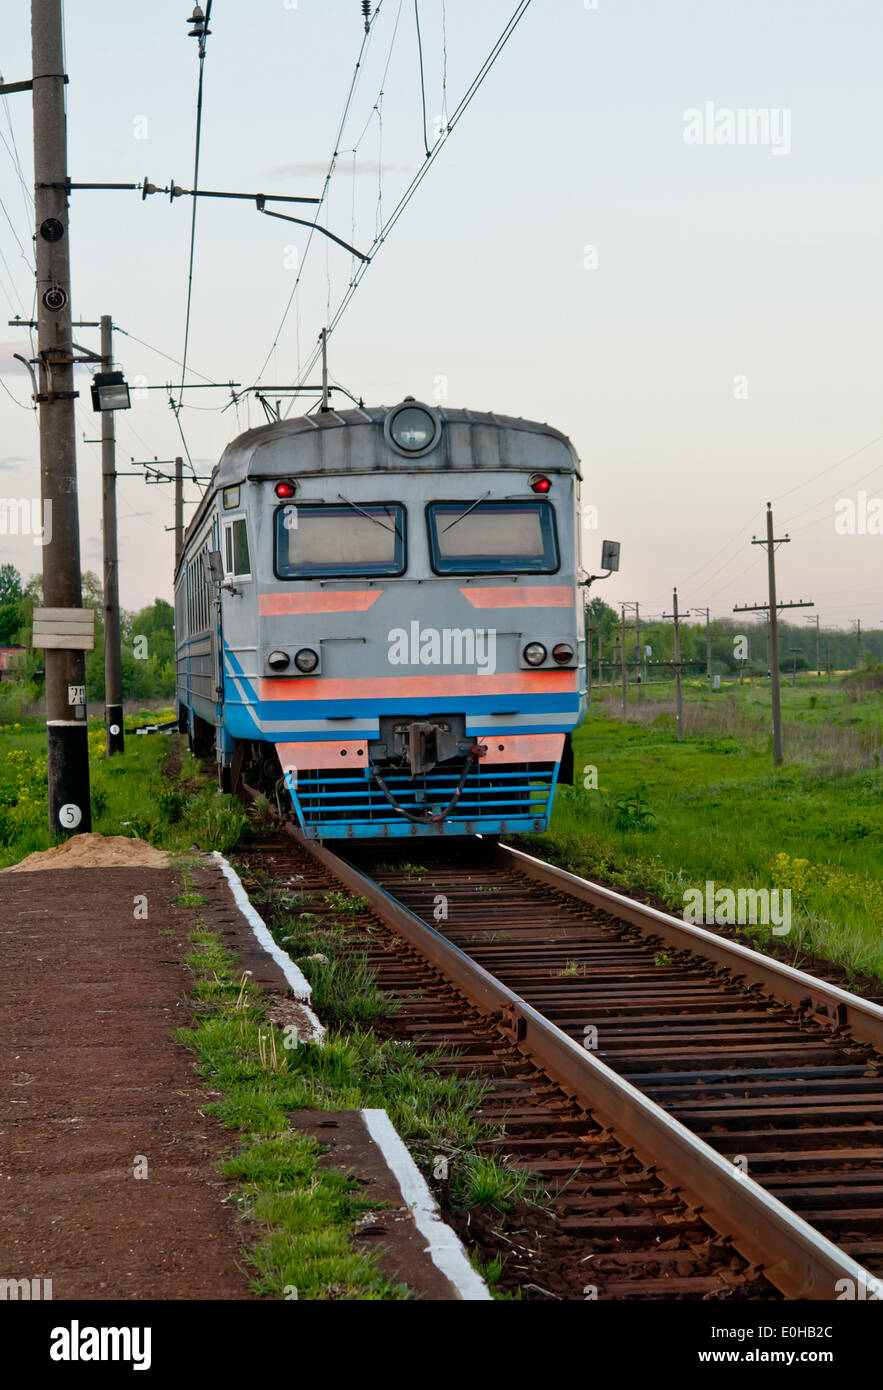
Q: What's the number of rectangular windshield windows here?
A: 2